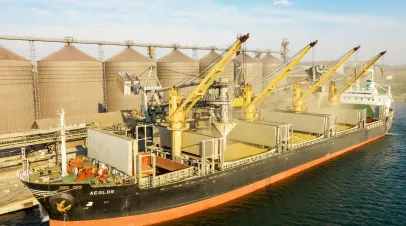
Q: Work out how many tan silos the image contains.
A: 7